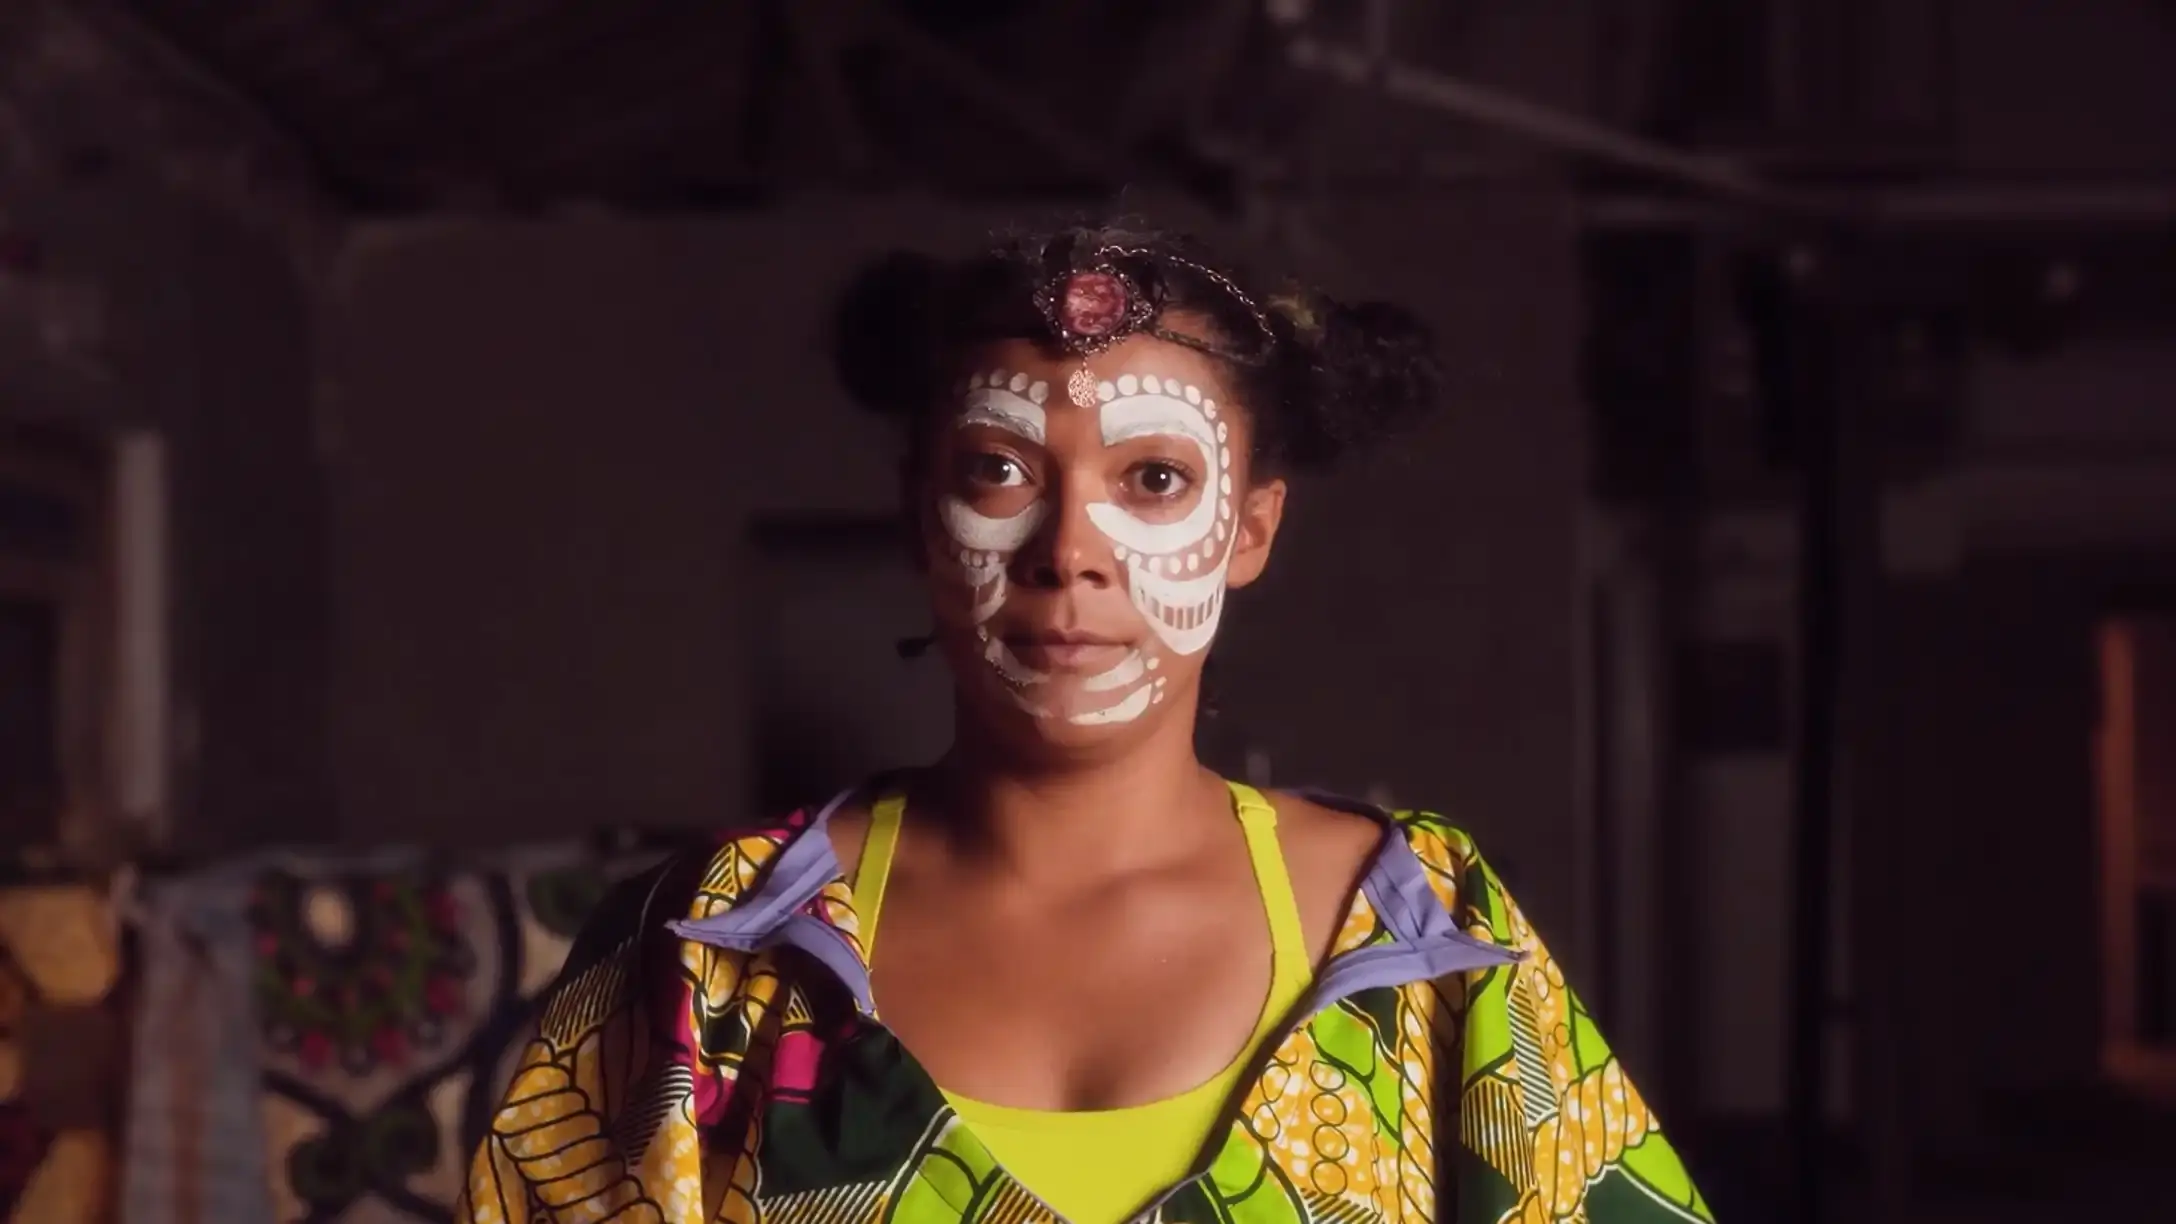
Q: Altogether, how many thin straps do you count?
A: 2